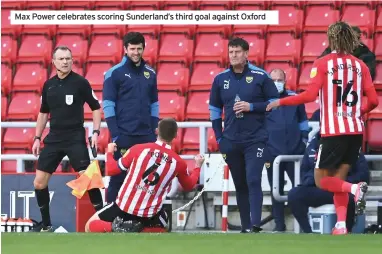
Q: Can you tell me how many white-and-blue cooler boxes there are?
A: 1